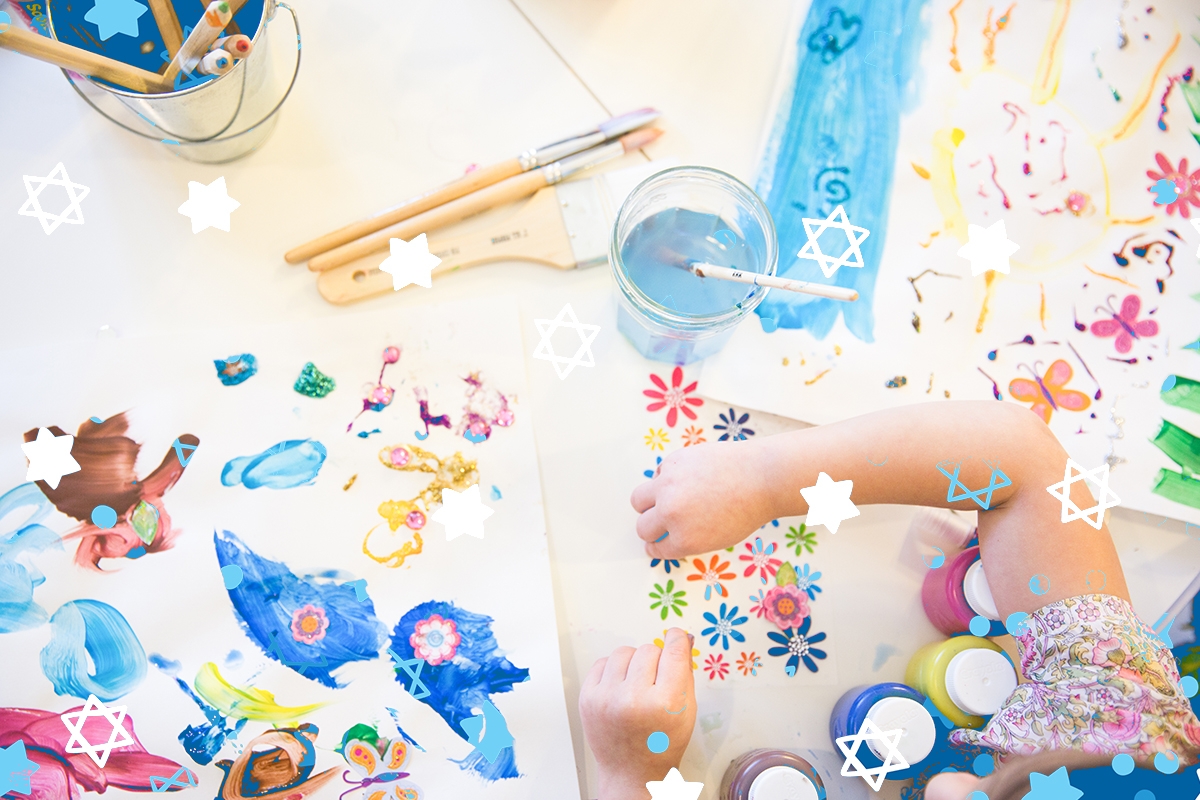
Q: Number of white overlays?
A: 13